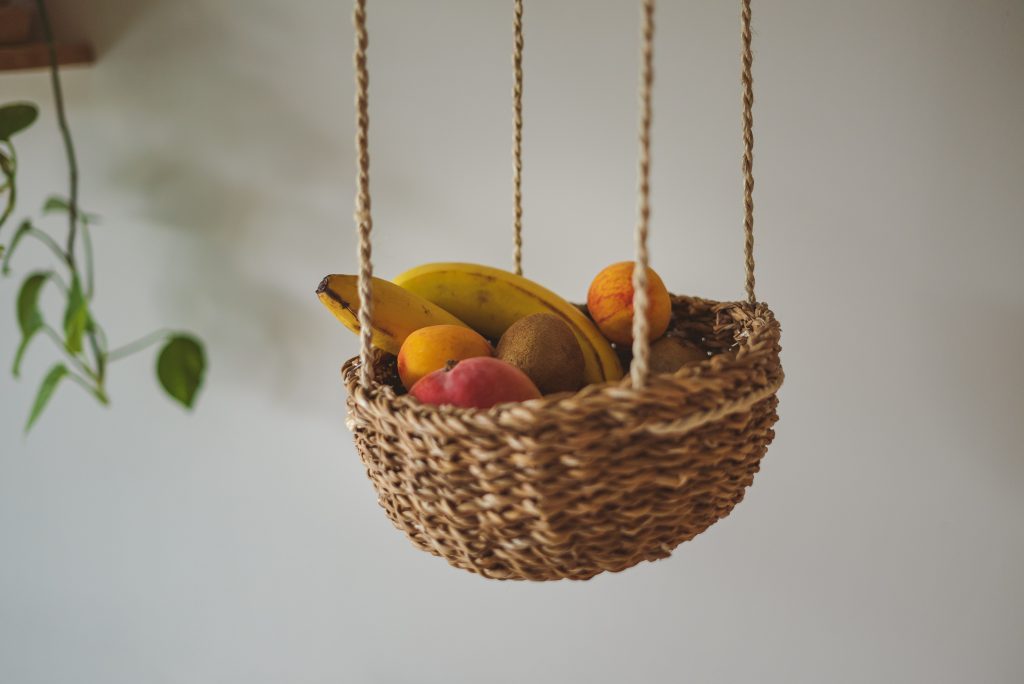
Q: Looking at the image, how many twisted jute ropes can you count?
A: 4